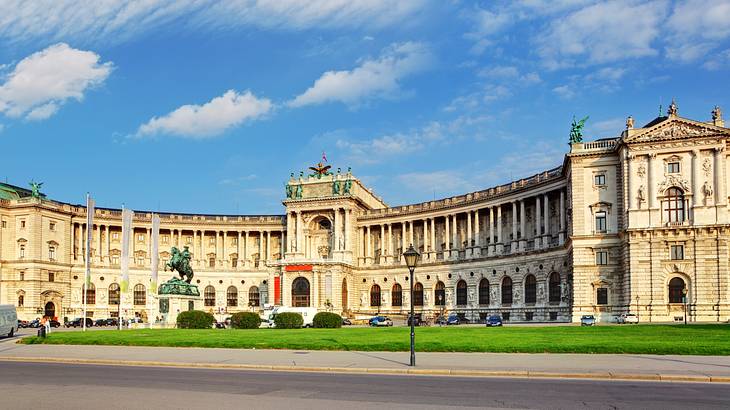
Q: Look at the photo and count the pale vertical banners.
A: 3